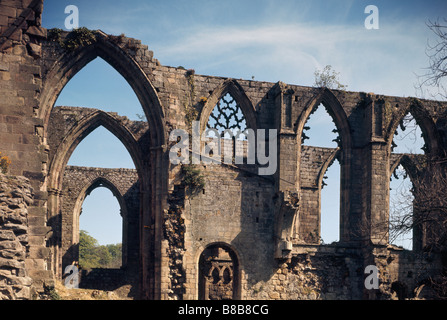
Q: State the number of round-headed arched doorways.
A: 1